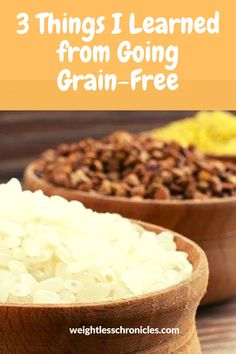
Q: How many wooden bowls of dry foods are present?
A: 3